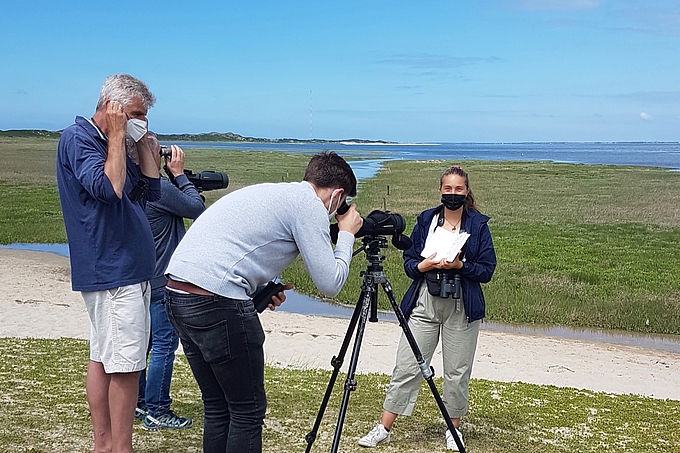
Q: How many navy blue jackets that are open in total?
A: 1